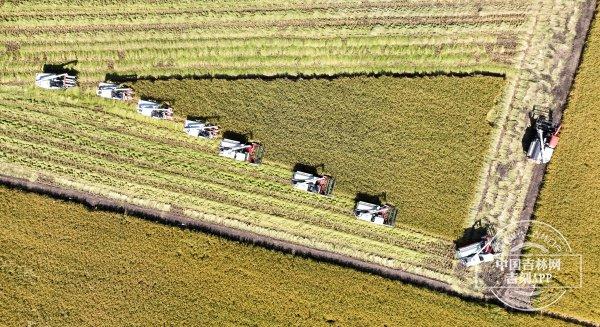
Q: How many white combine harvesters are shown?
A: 9